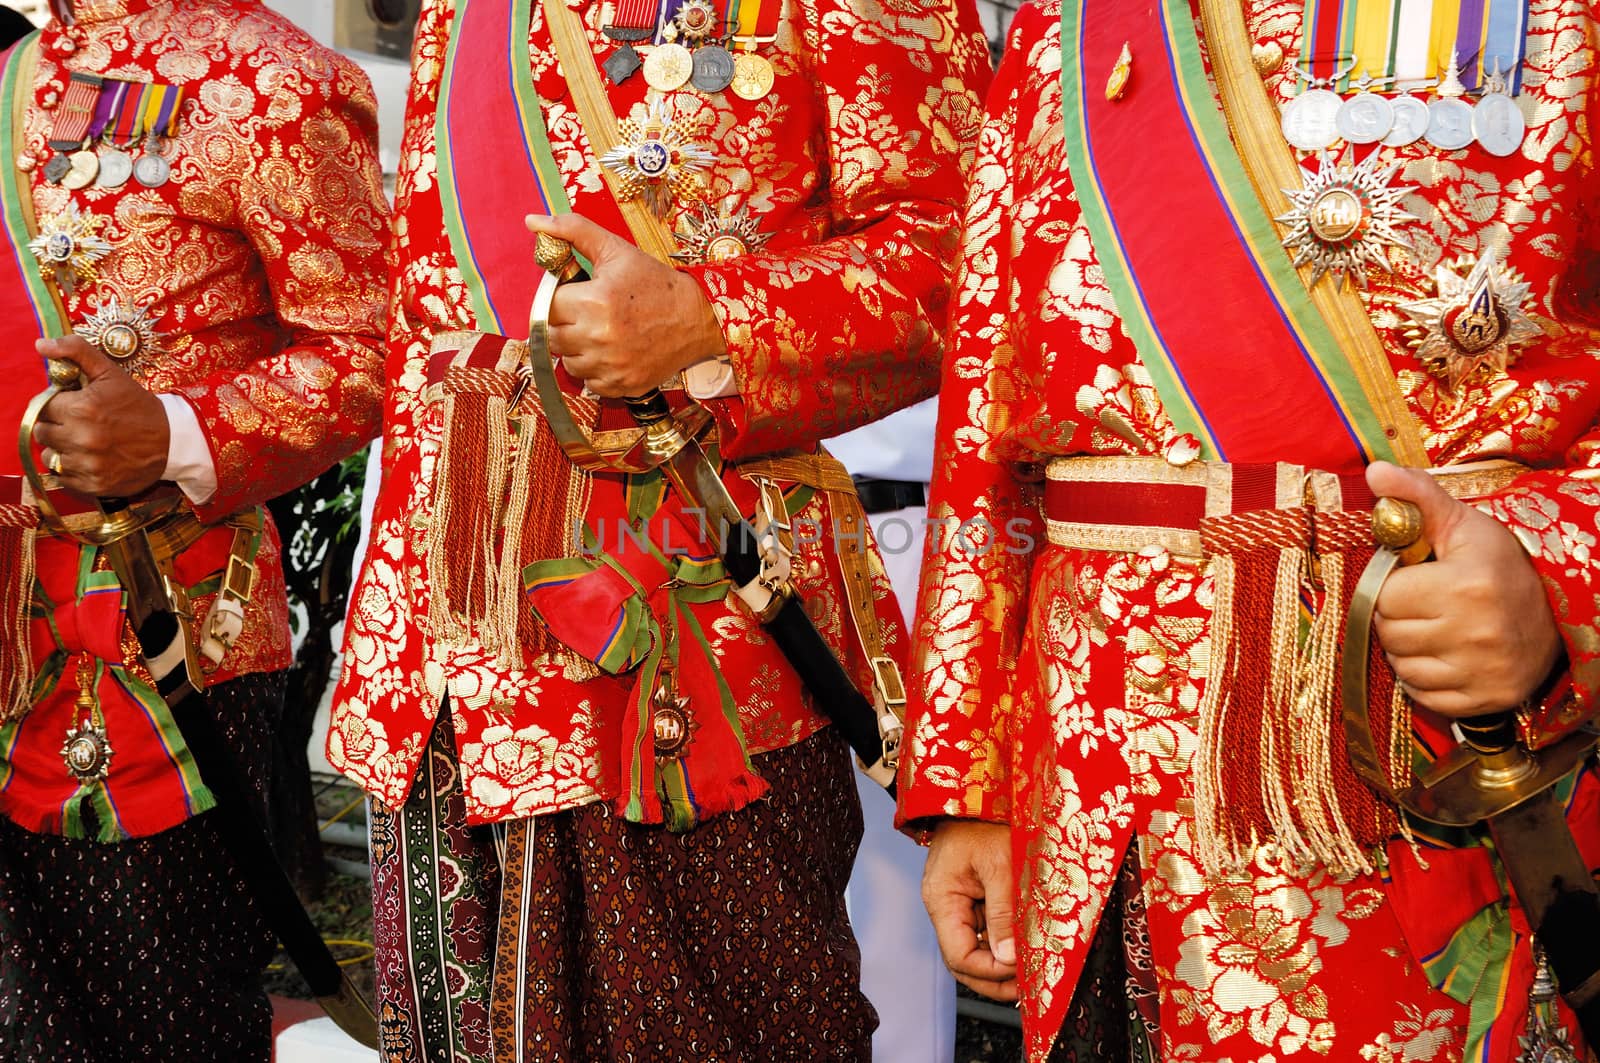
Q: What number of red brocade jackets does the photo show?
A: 3